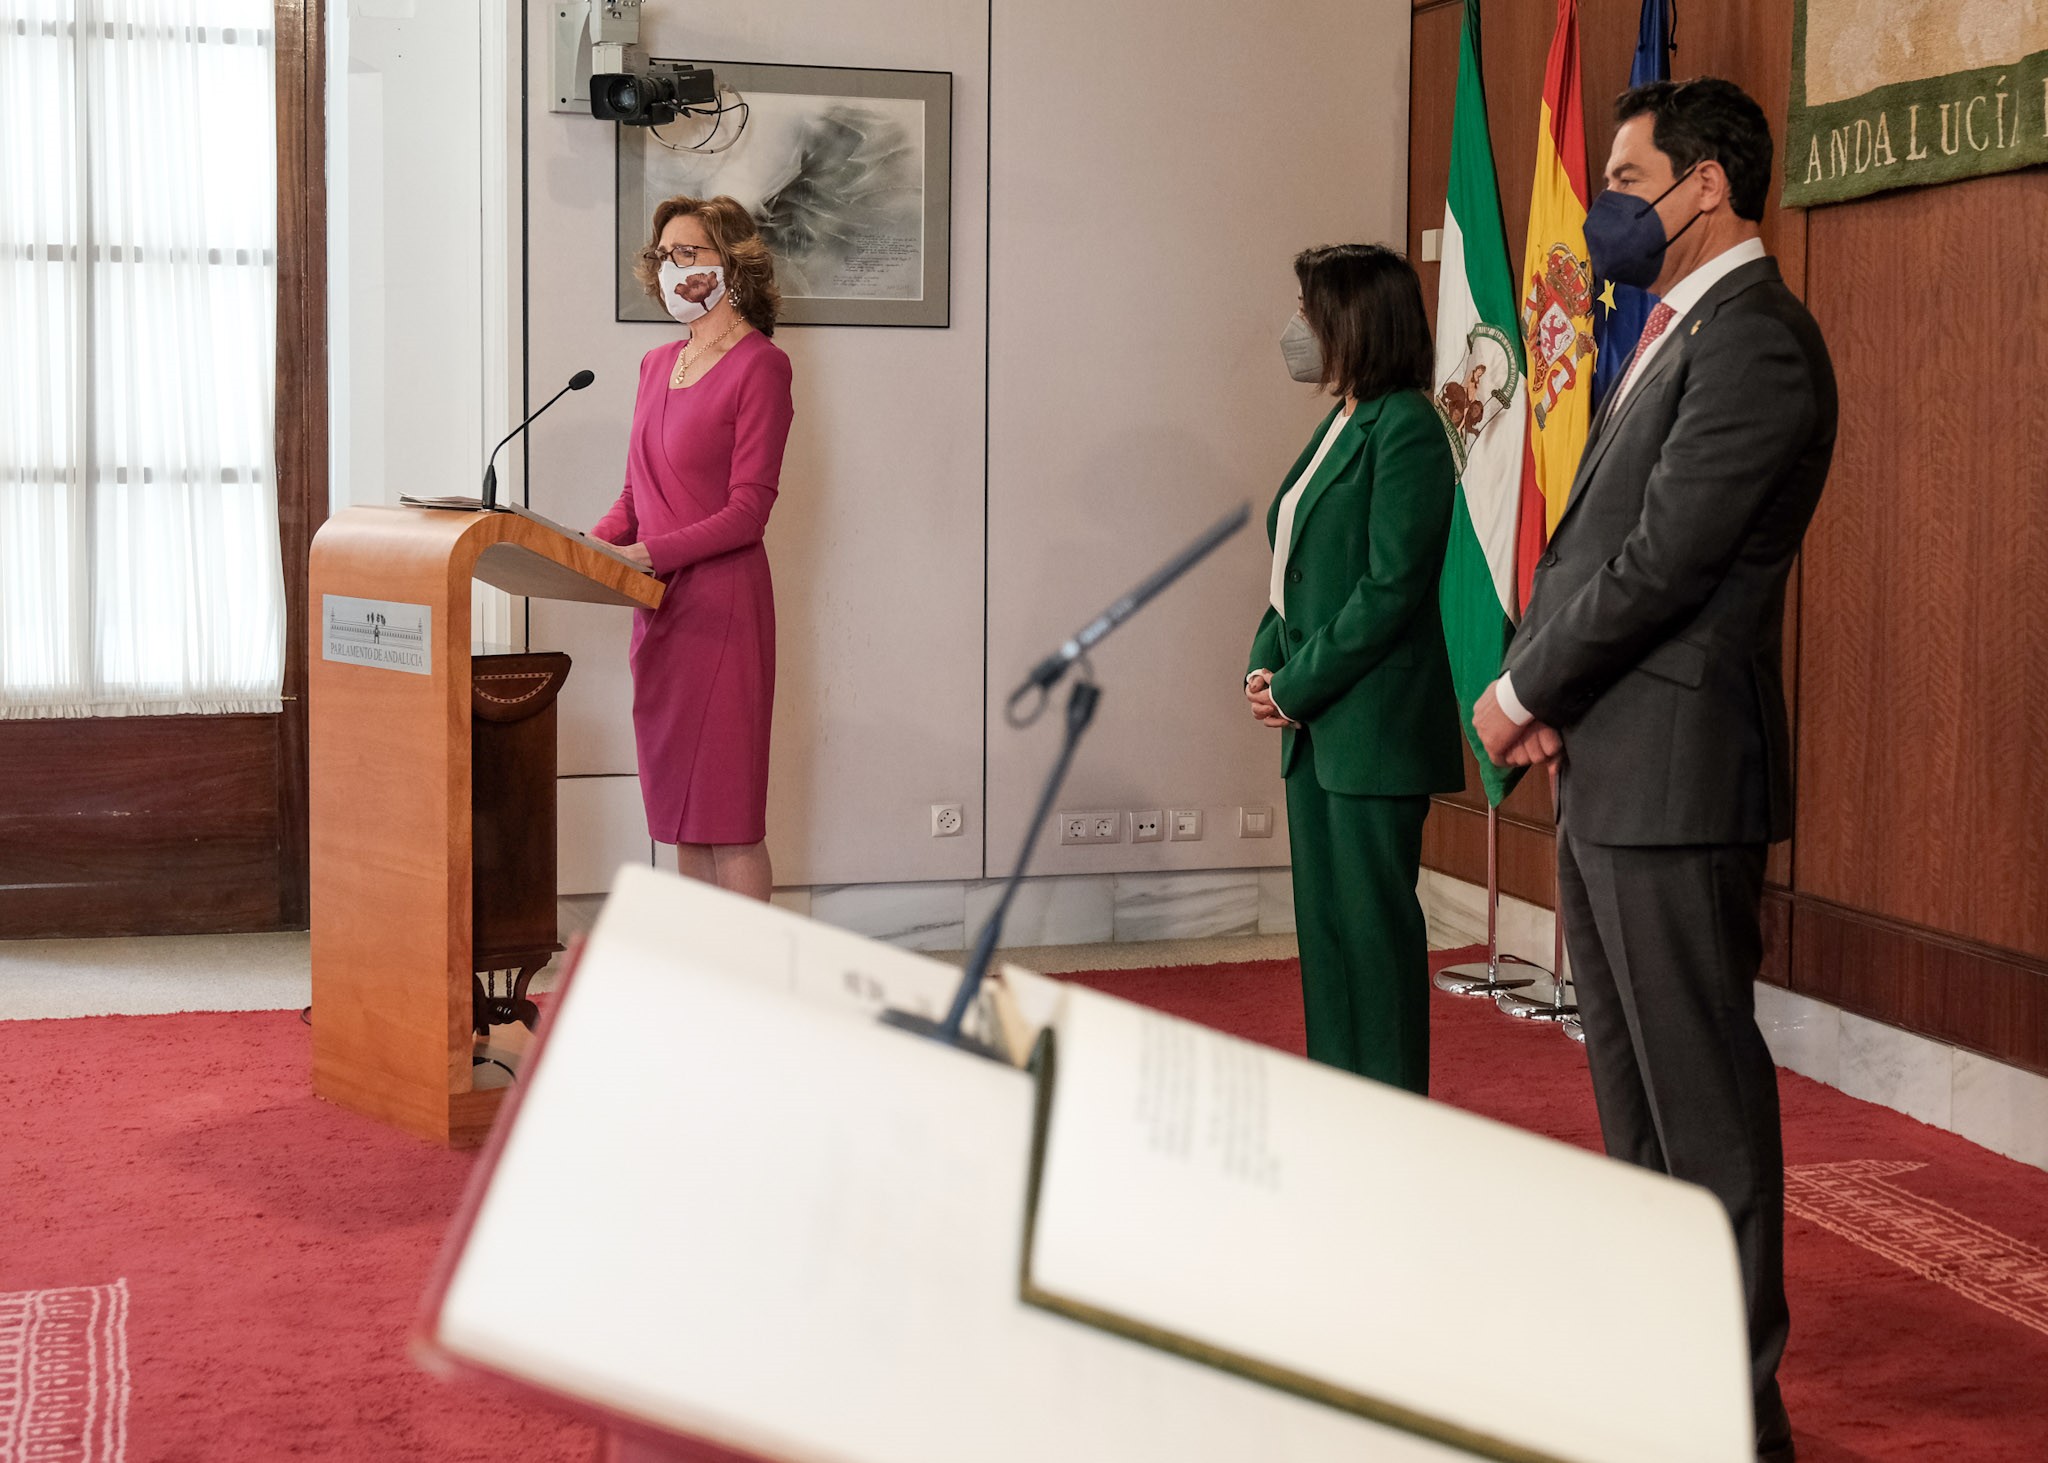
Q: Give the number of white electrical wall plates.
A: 5